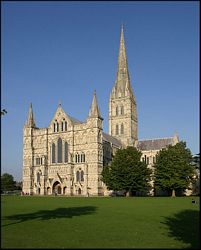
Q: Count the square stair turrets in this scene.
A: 2